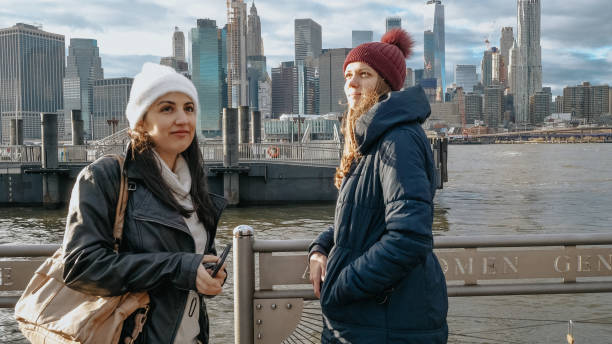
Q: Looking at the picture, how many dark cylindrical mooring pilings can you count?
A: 6